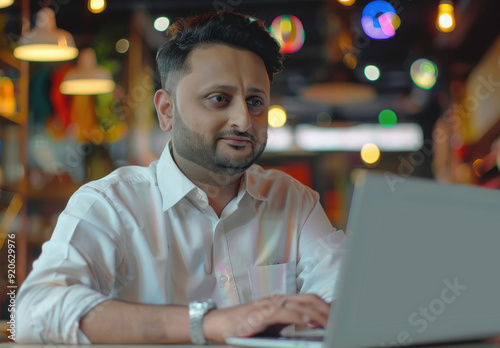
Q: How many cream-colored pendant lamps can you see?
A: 2